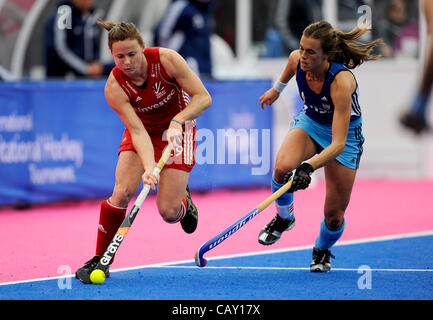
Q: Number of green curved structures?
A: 0